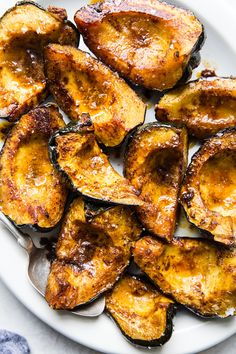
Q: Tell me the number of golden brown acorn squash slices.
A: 11